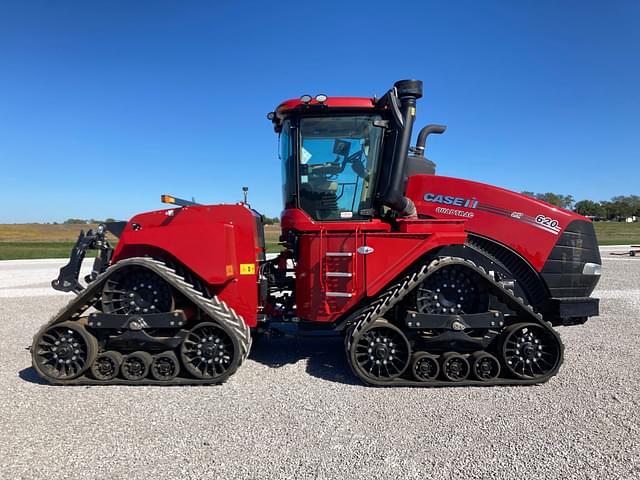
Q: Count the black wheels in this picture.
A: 12